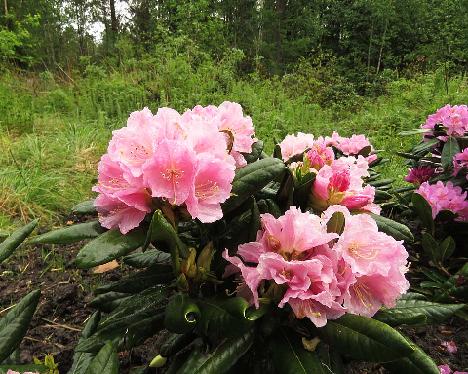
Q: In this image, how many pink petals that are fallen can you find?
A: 1